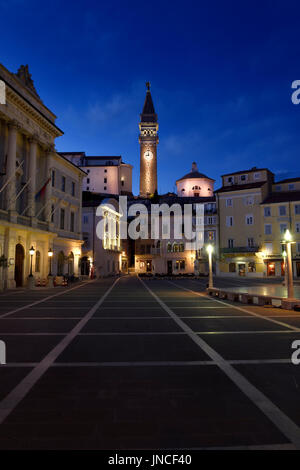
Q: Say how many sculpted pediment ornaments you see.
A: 1